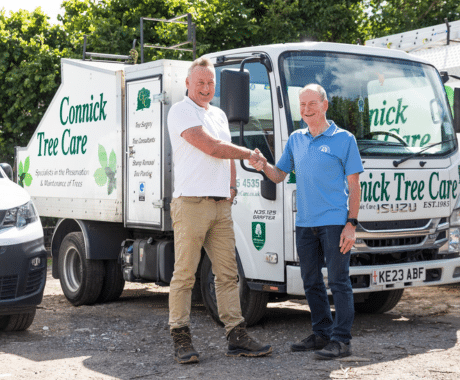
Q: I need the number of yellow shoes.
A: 0